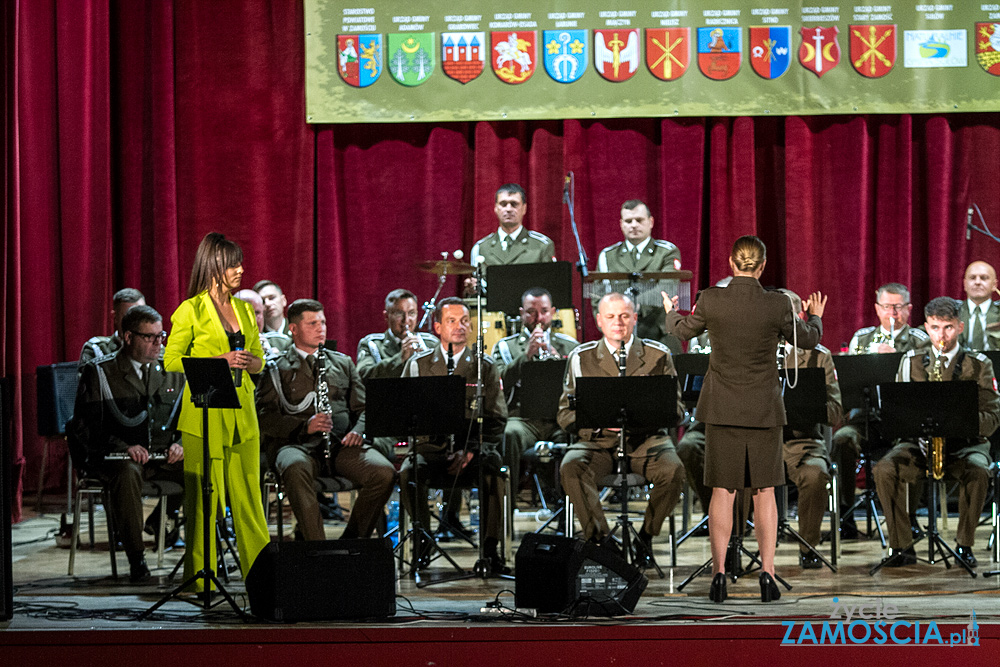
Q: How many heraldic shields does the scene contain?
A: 12